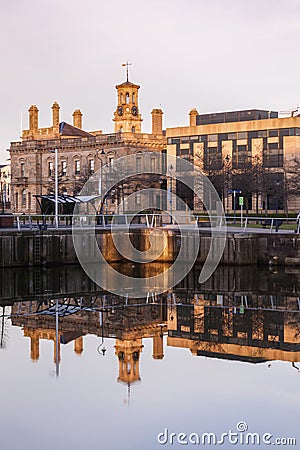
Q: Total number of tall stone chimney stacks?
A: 5